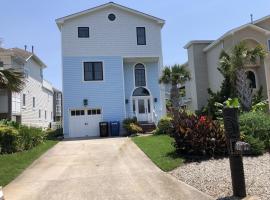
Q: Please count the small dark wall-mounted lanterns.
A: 3